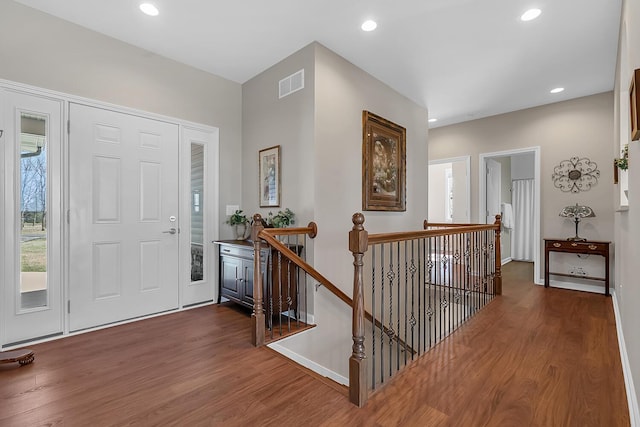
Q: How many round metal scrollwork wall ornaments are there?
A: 1